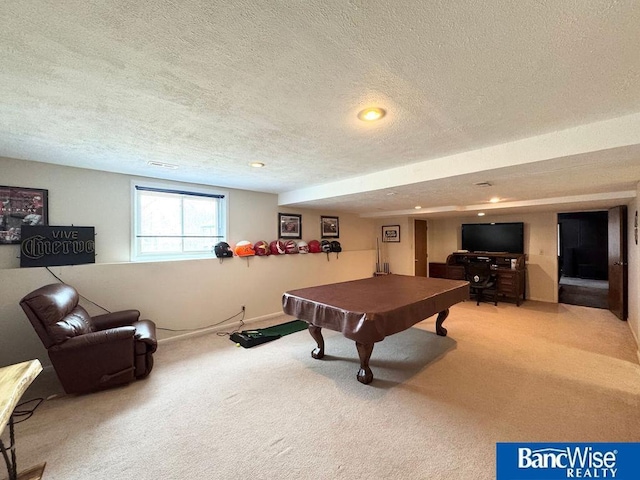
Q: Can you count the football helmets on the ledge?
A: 9